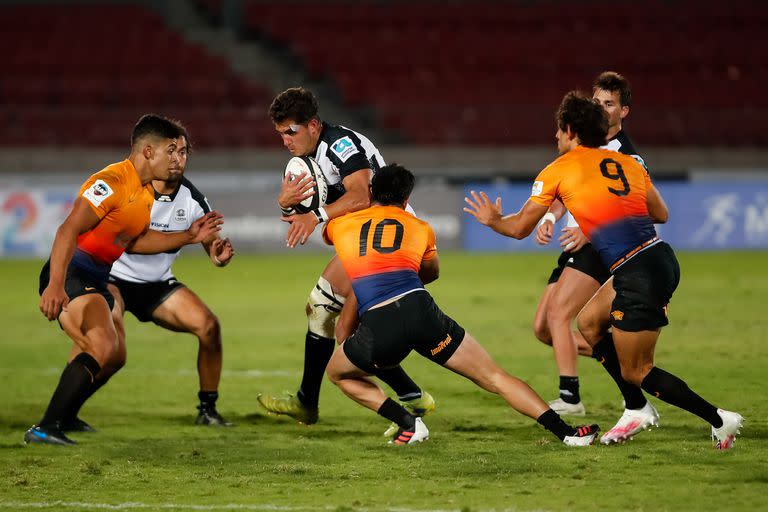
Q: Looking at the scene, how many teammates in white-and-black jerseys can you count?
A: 3